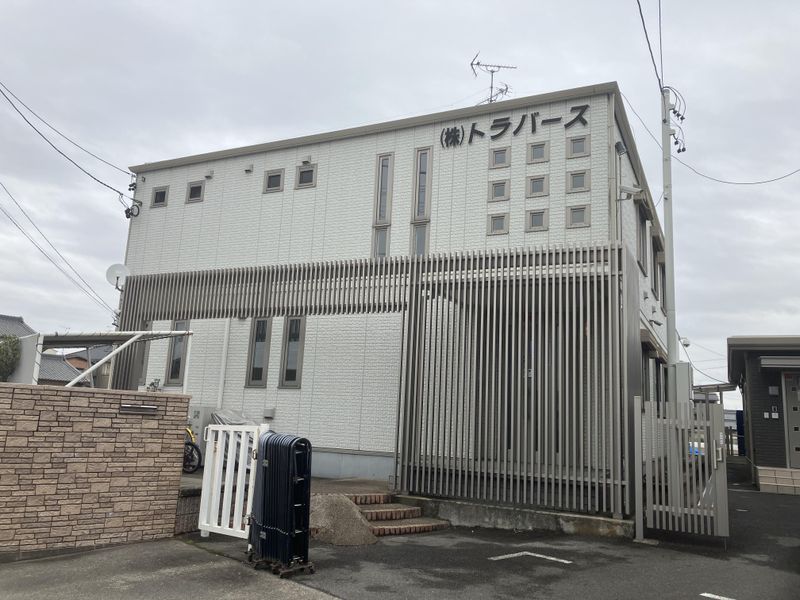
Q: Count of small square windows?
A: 13